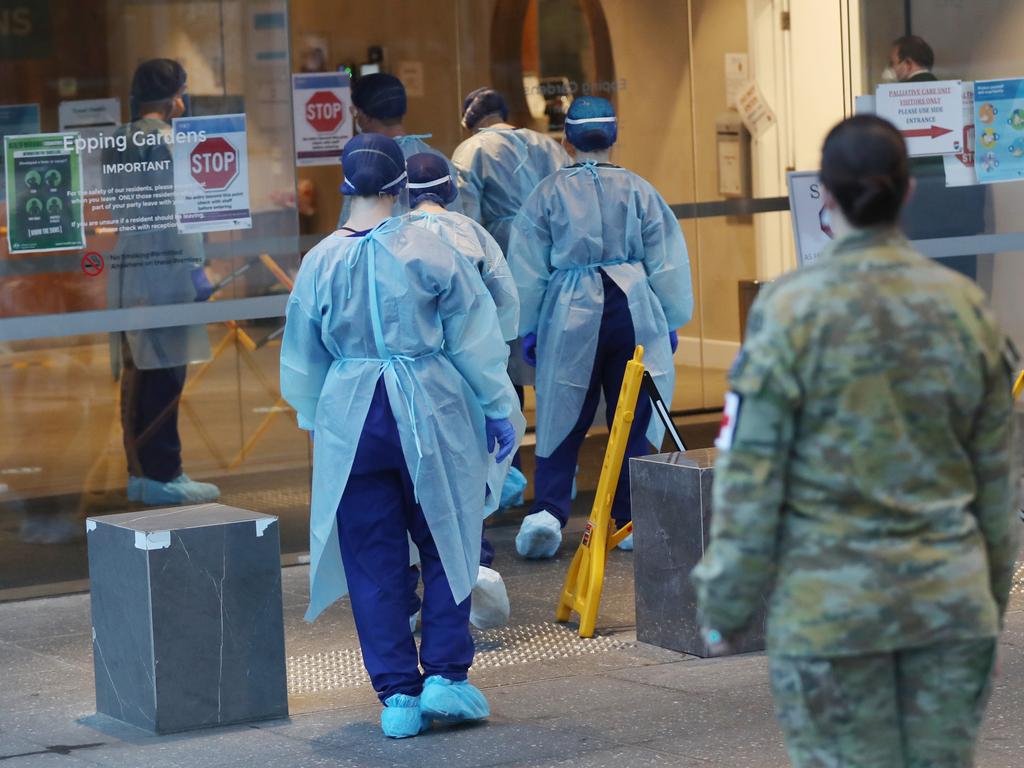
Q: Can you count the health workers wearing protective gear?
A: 6